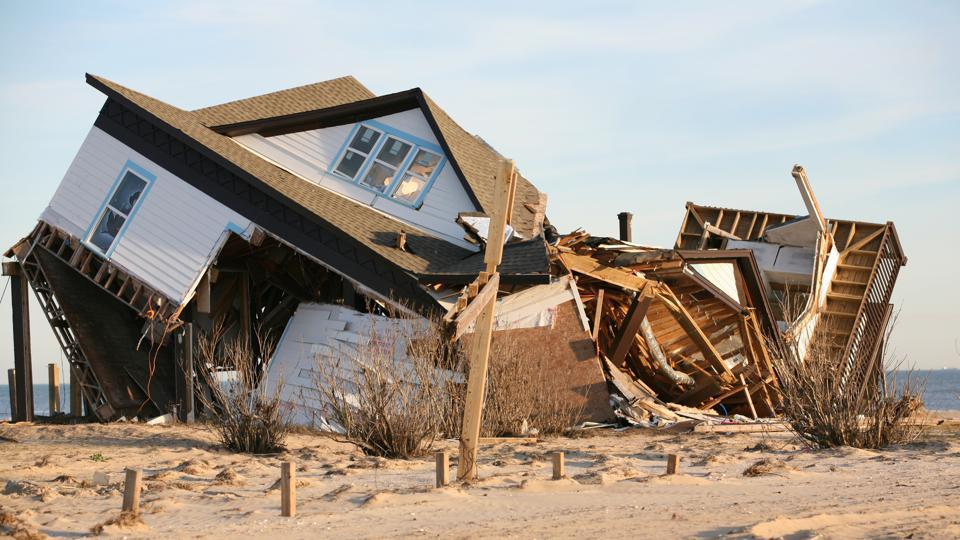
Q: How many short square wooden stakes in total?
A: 5